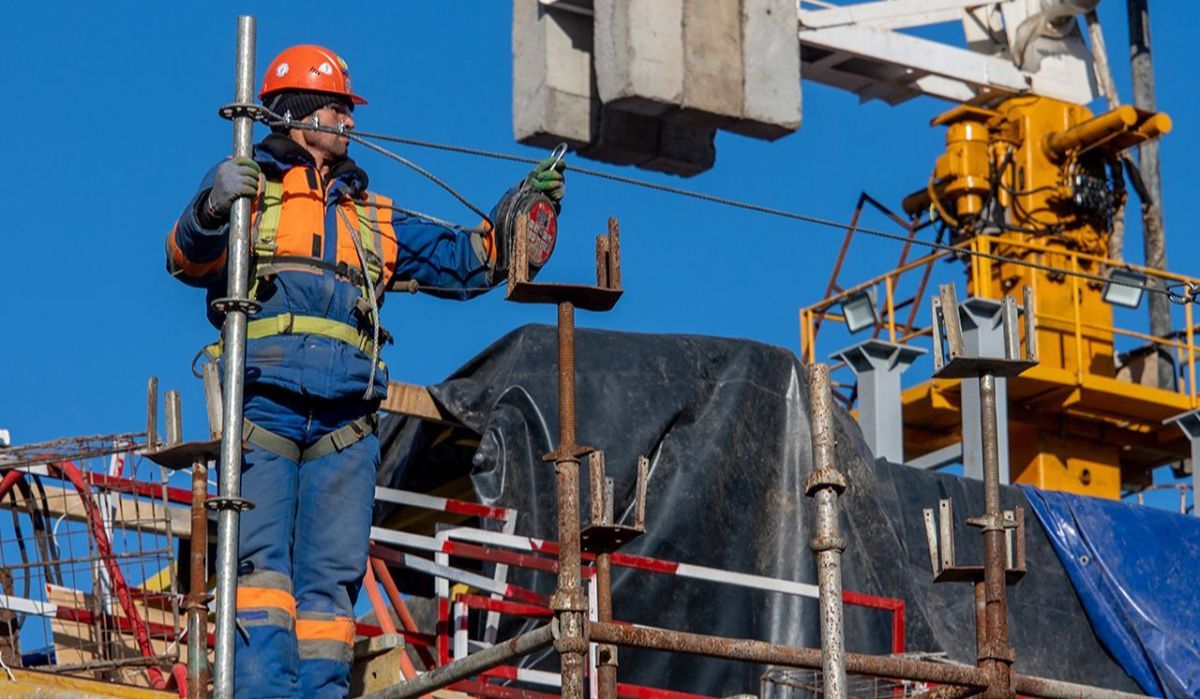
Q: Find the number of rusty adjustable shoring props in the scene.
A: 5